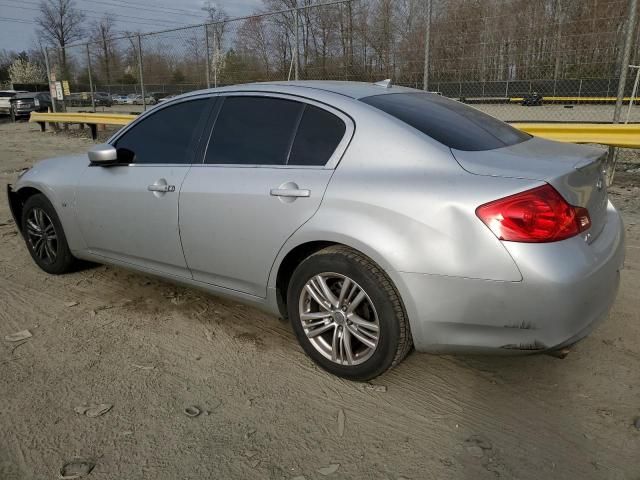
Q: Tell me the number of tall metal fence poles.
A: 7